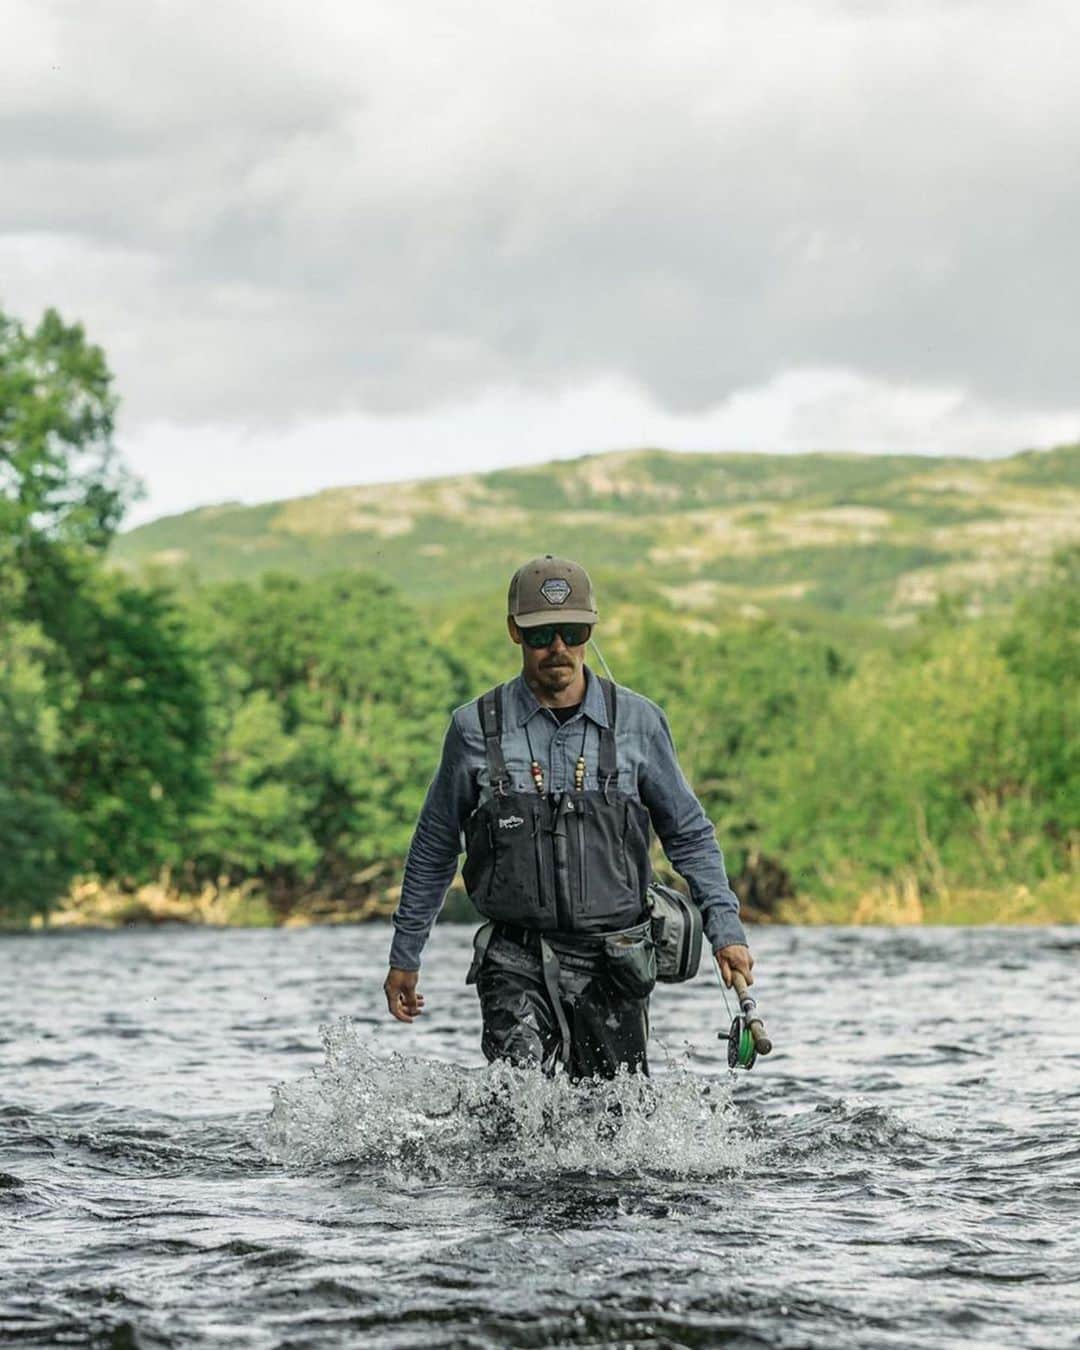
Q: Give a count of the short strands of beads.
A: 2